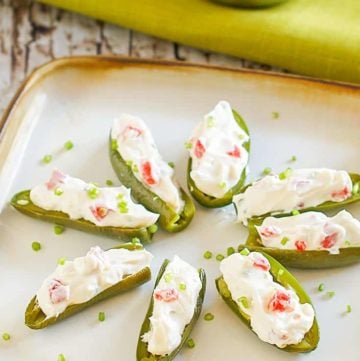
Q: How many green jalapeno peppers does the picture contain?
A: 8